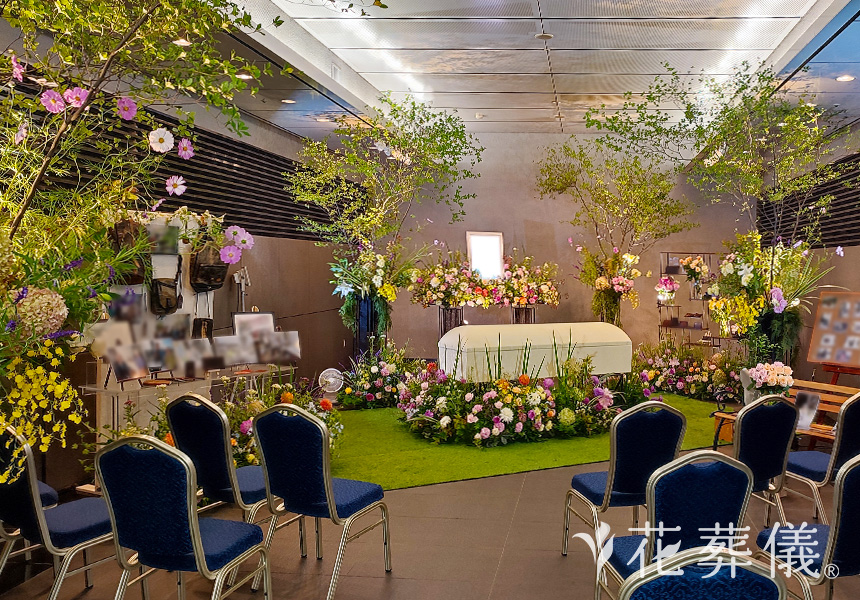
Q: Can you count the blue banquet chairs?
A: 11